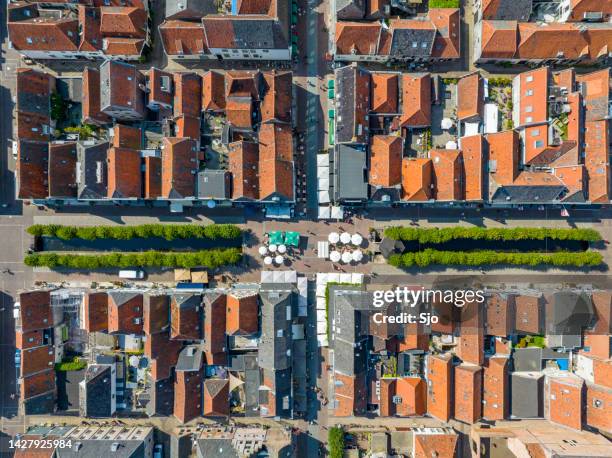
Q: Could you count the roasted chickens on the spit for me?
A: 0